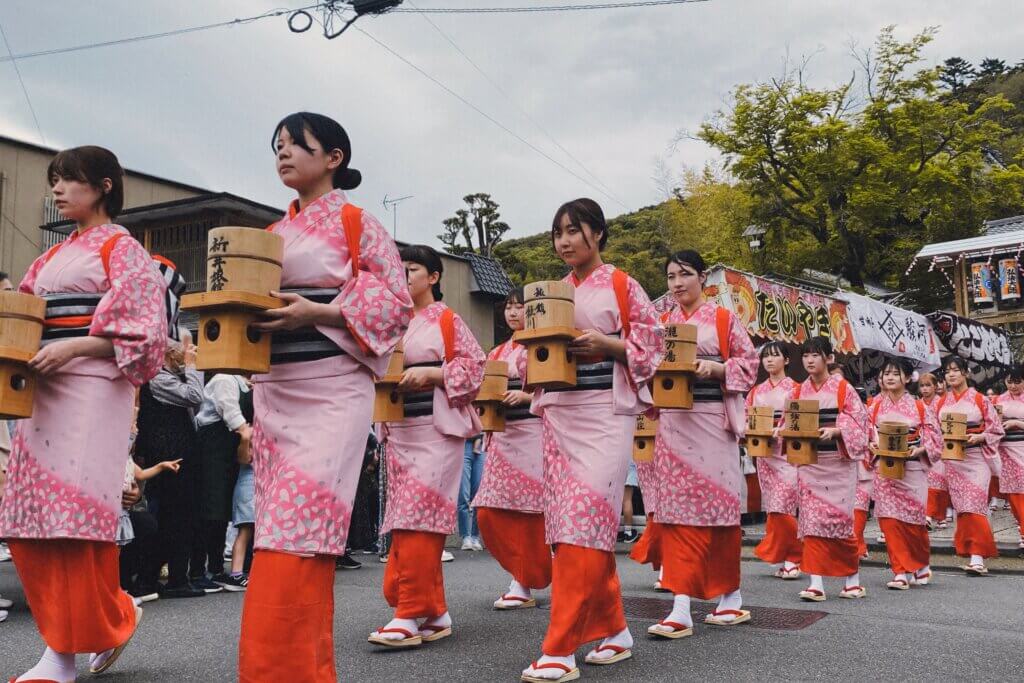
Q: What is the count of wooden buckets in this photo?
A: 11